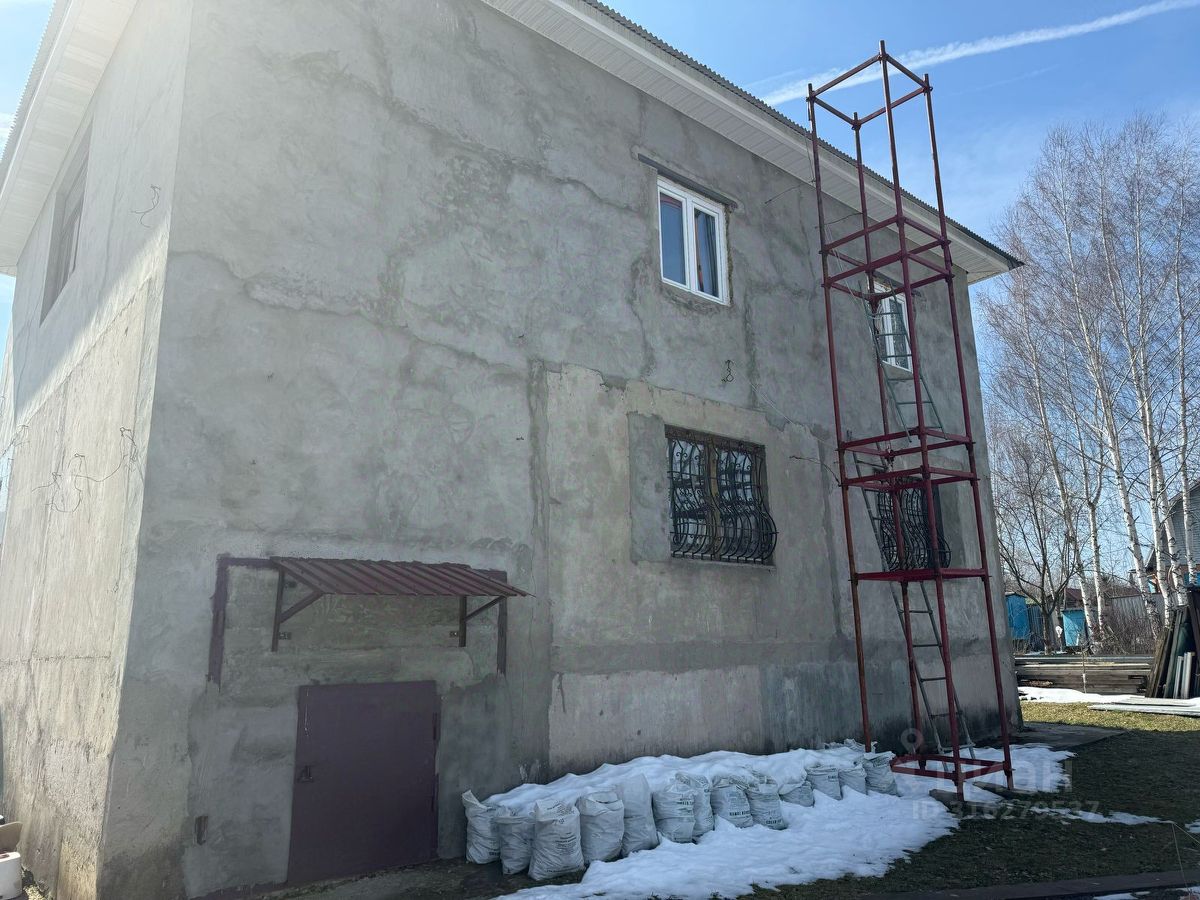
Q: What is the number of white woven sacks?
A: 13